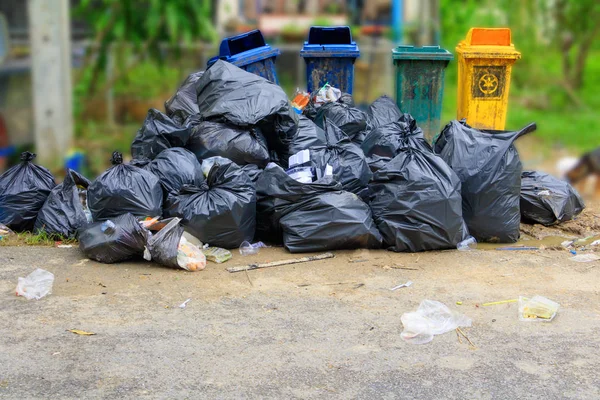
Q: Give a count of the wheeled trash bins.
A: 4